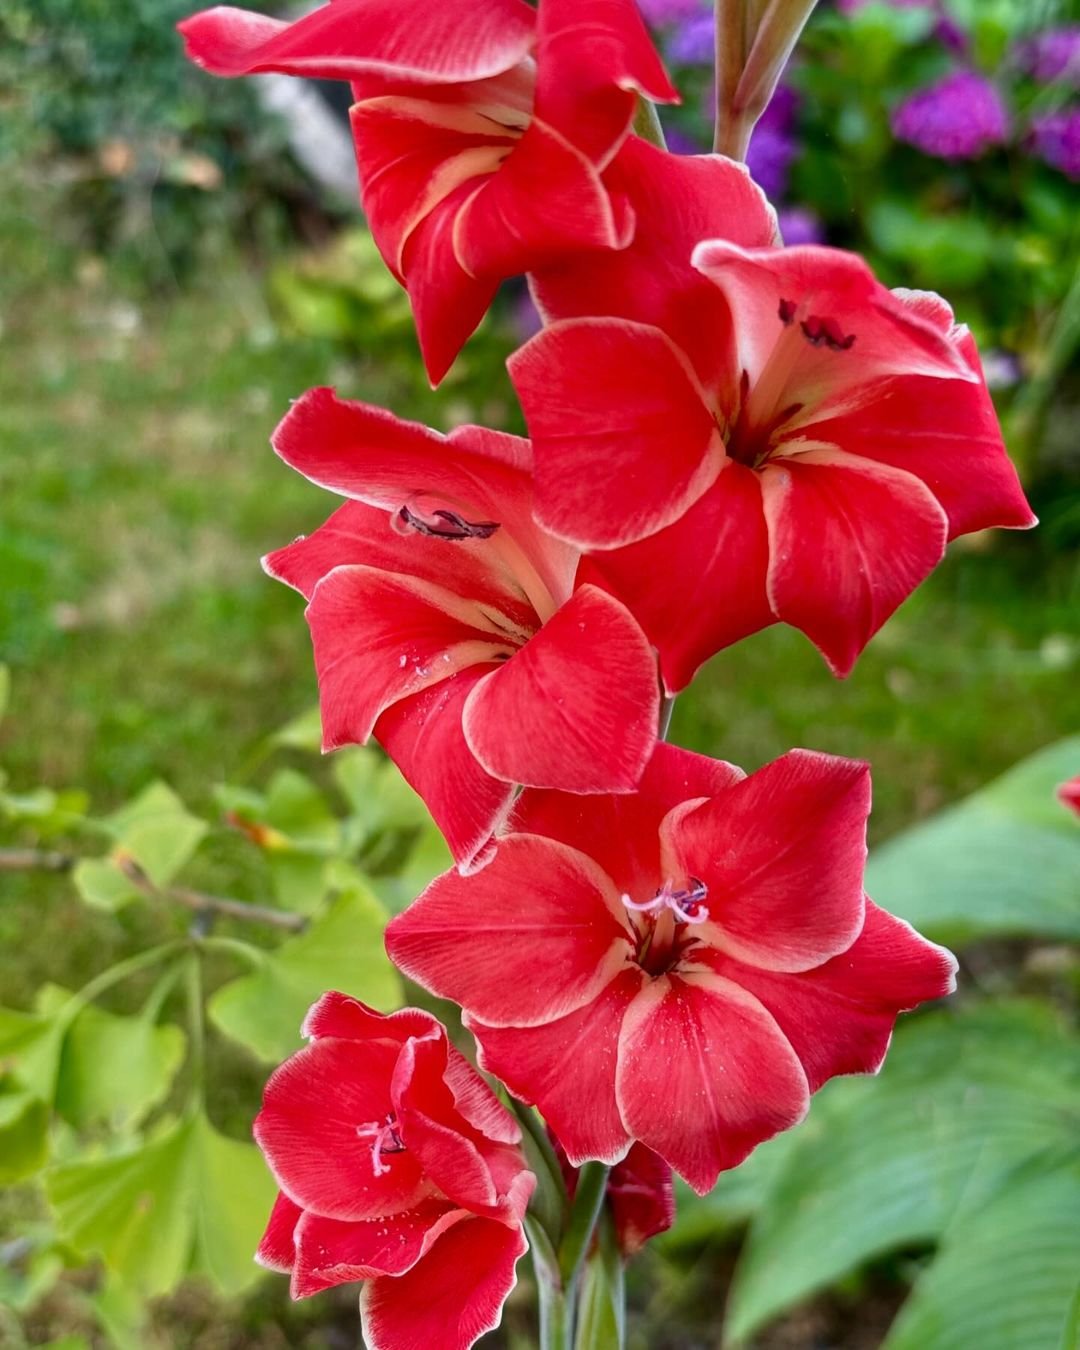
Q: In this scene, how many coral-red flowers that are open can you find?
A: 5